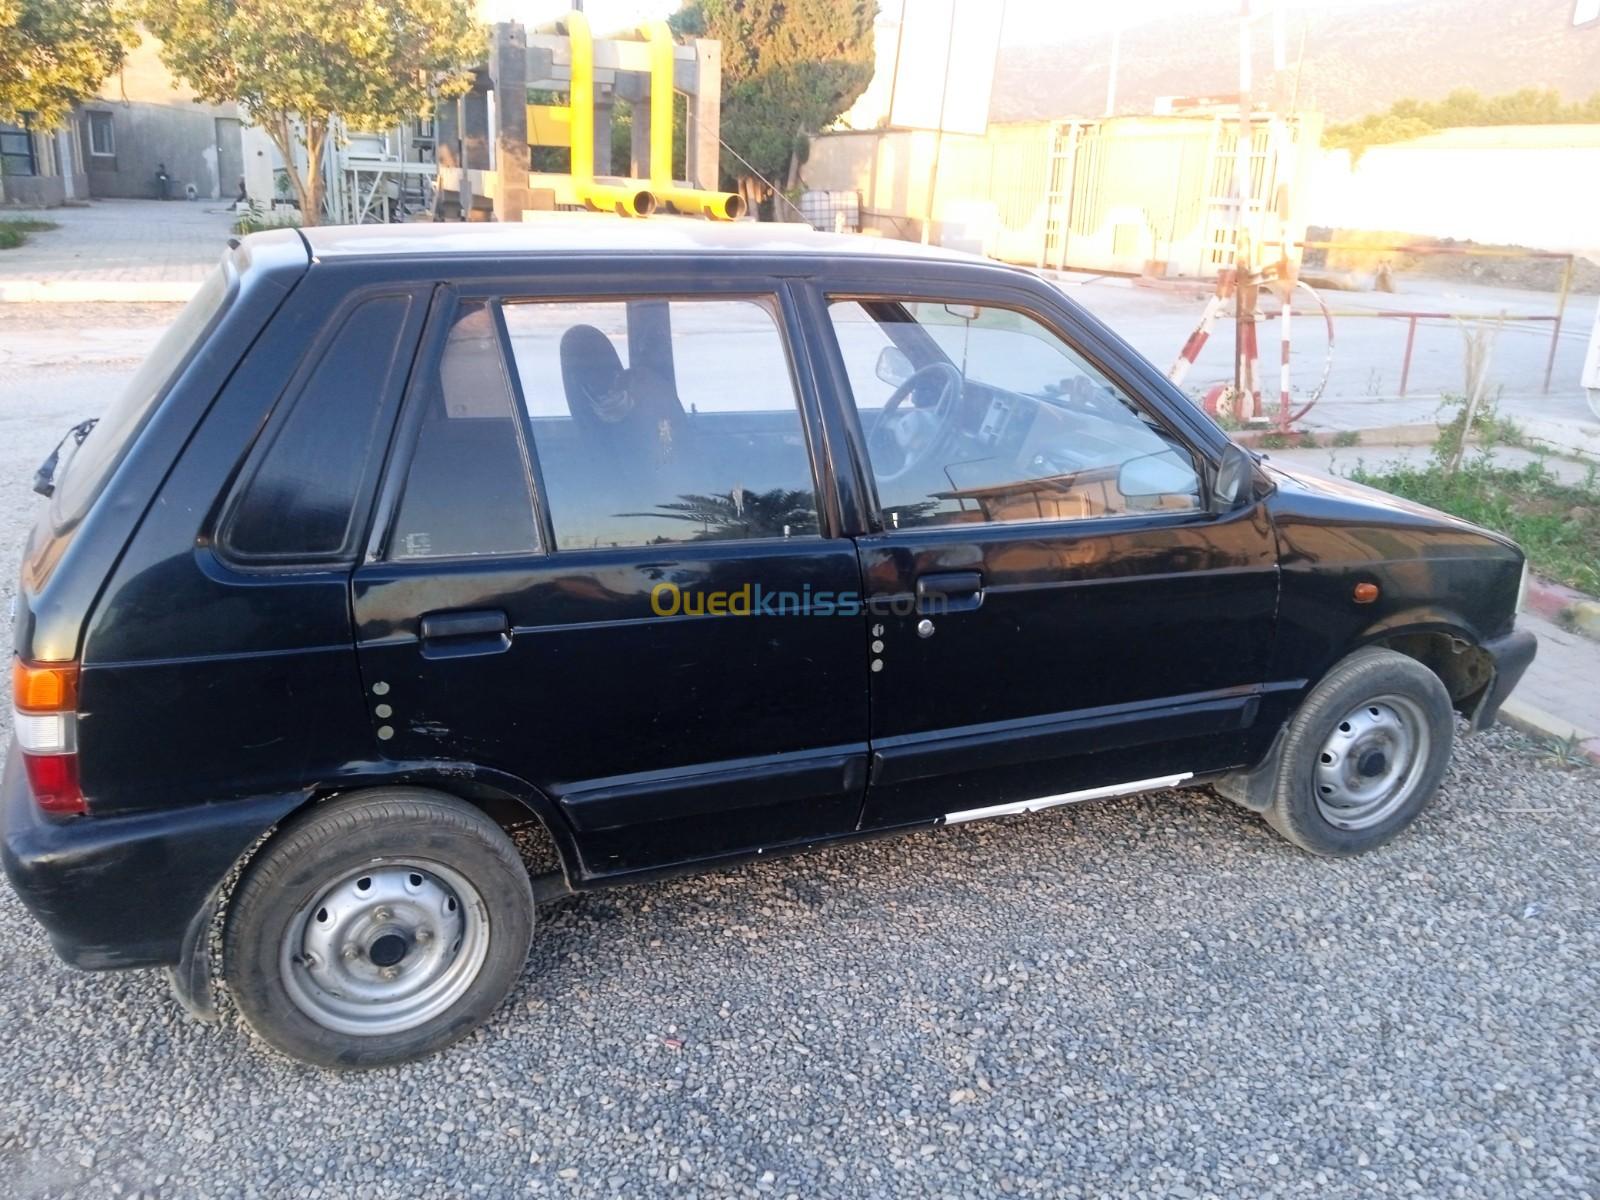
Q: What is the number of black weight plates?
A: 0